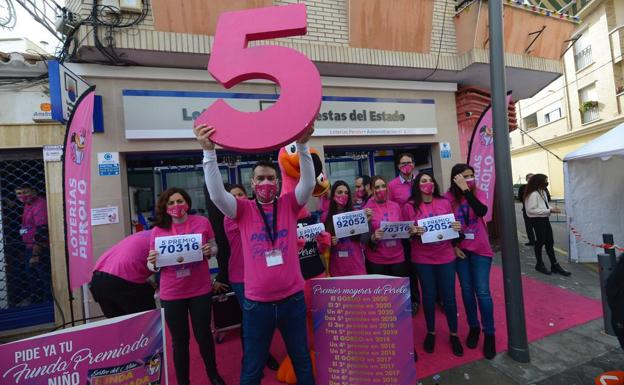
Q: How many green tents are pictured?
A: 0